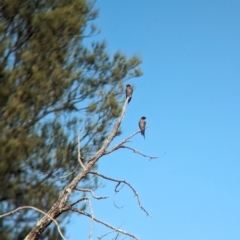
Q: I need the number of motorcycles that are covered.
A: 0